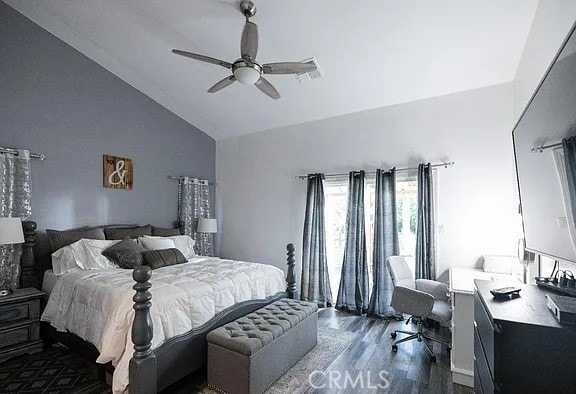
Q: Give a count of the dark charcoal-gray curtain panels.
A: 4